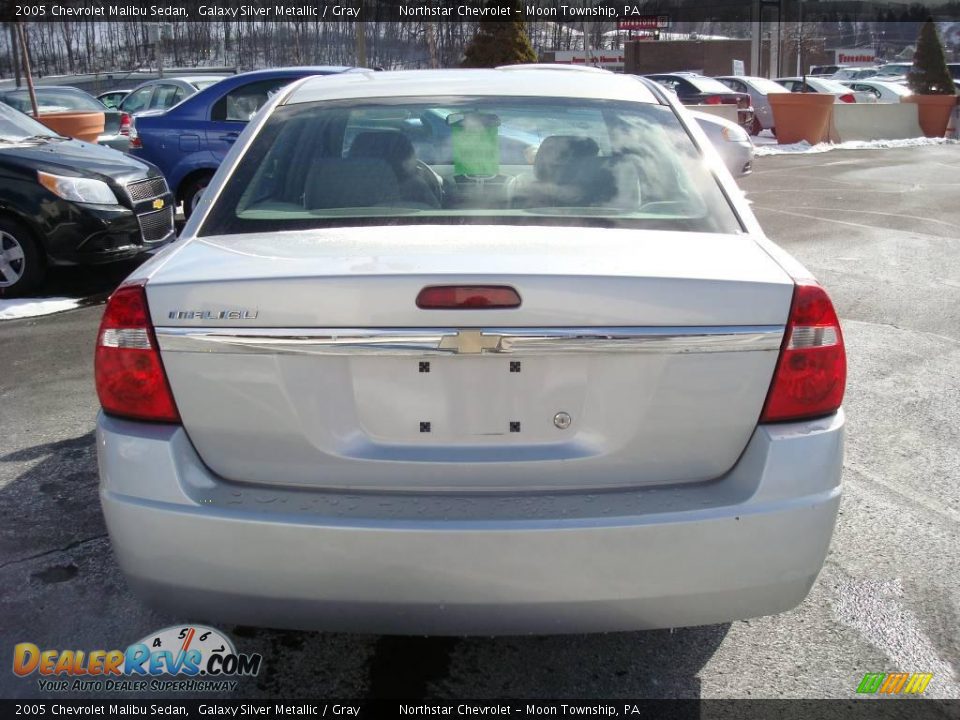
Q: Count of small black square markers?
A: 4